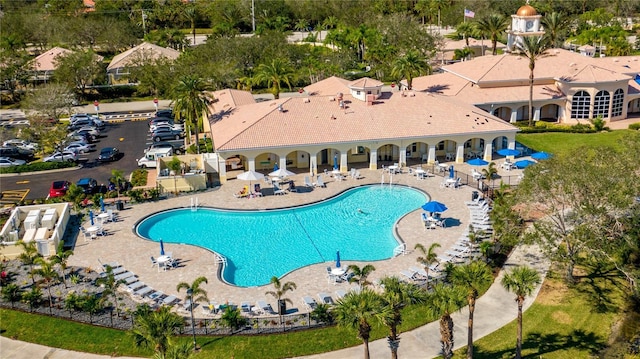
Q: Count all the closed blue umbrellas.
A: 7